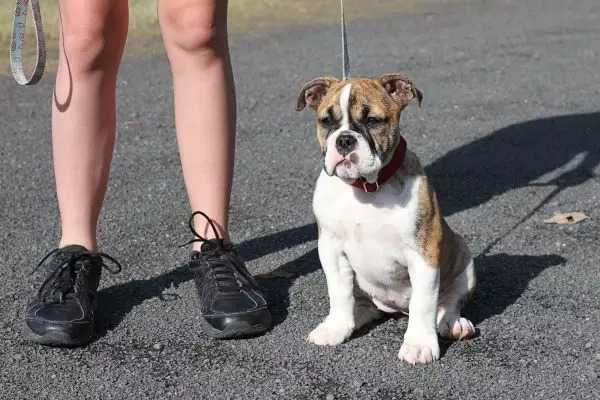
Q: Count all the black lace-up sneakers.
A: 2